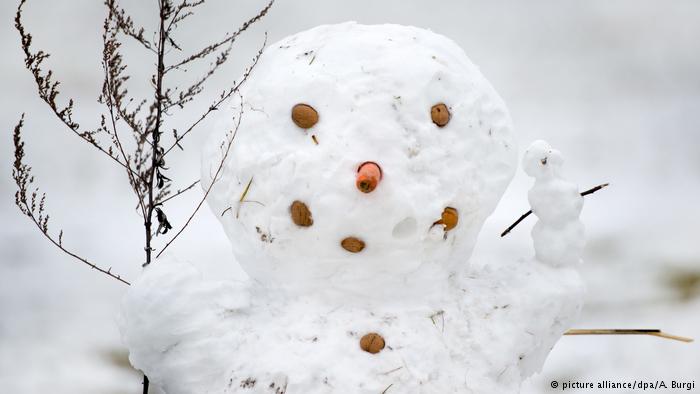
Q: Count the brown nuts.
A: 6